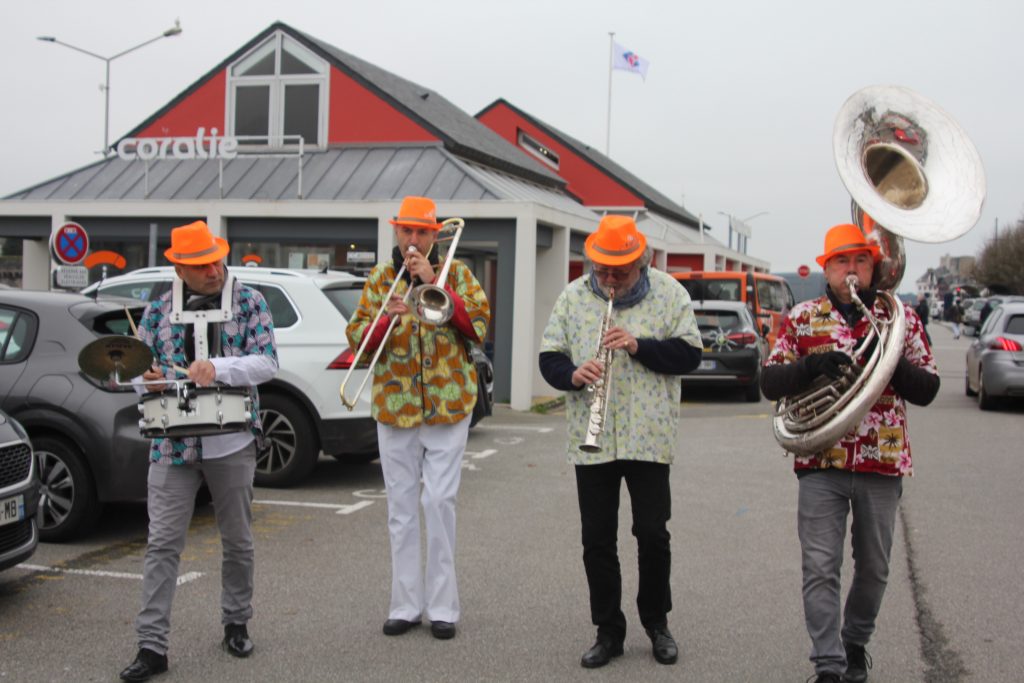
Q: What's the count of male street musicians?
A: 4